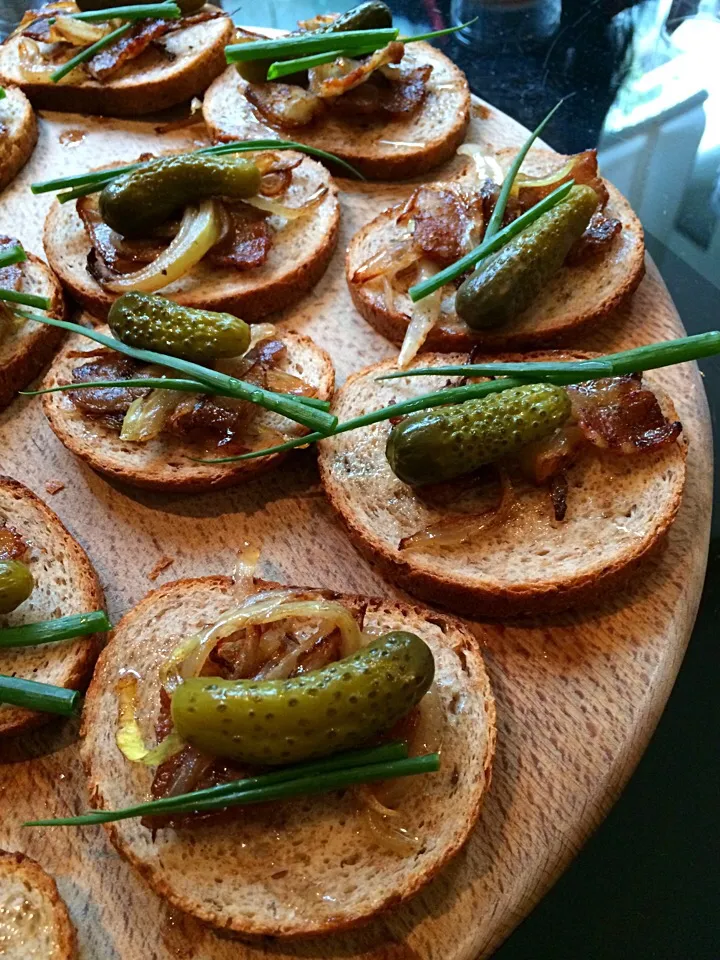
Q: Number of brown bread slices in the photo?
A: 11